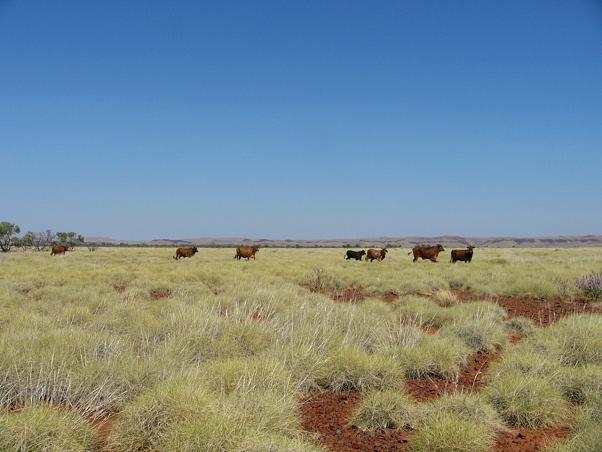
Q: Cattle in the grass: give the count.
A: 7